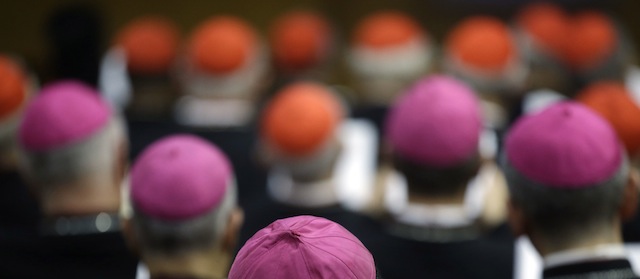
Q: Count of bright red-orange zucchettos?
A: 10